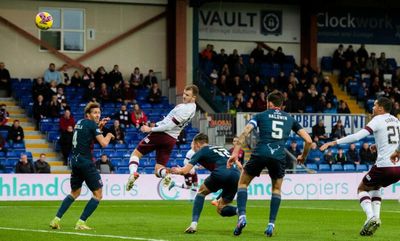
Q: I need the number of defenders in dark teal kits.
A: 3